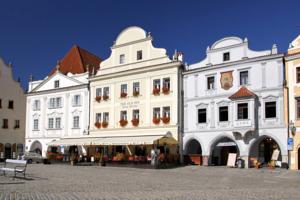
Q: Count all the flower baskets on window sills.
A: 12